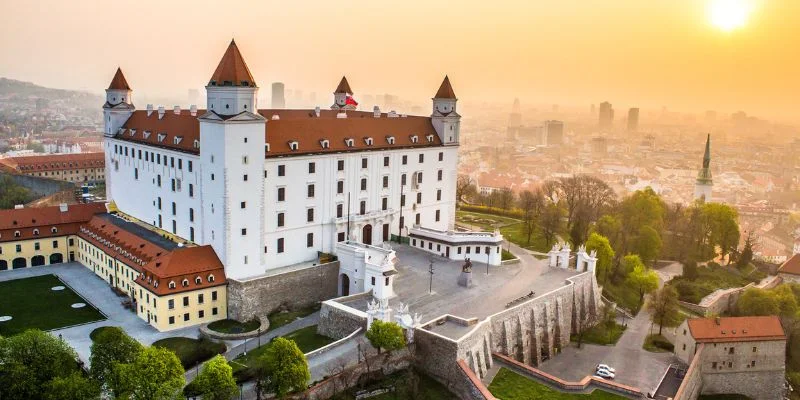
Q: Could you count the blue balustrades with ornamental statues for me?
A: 0